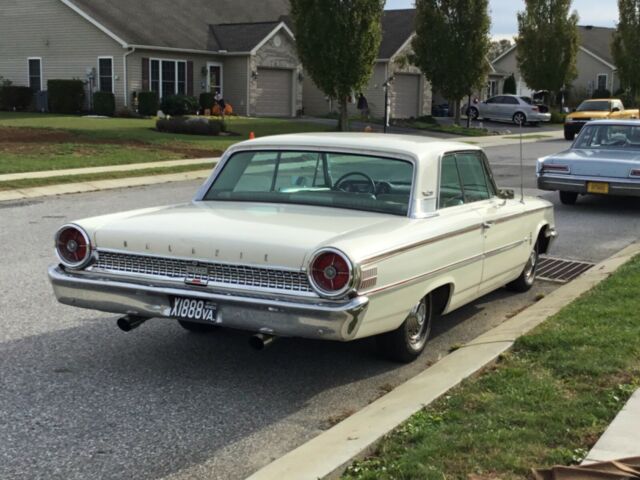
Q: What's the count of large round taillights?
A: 2